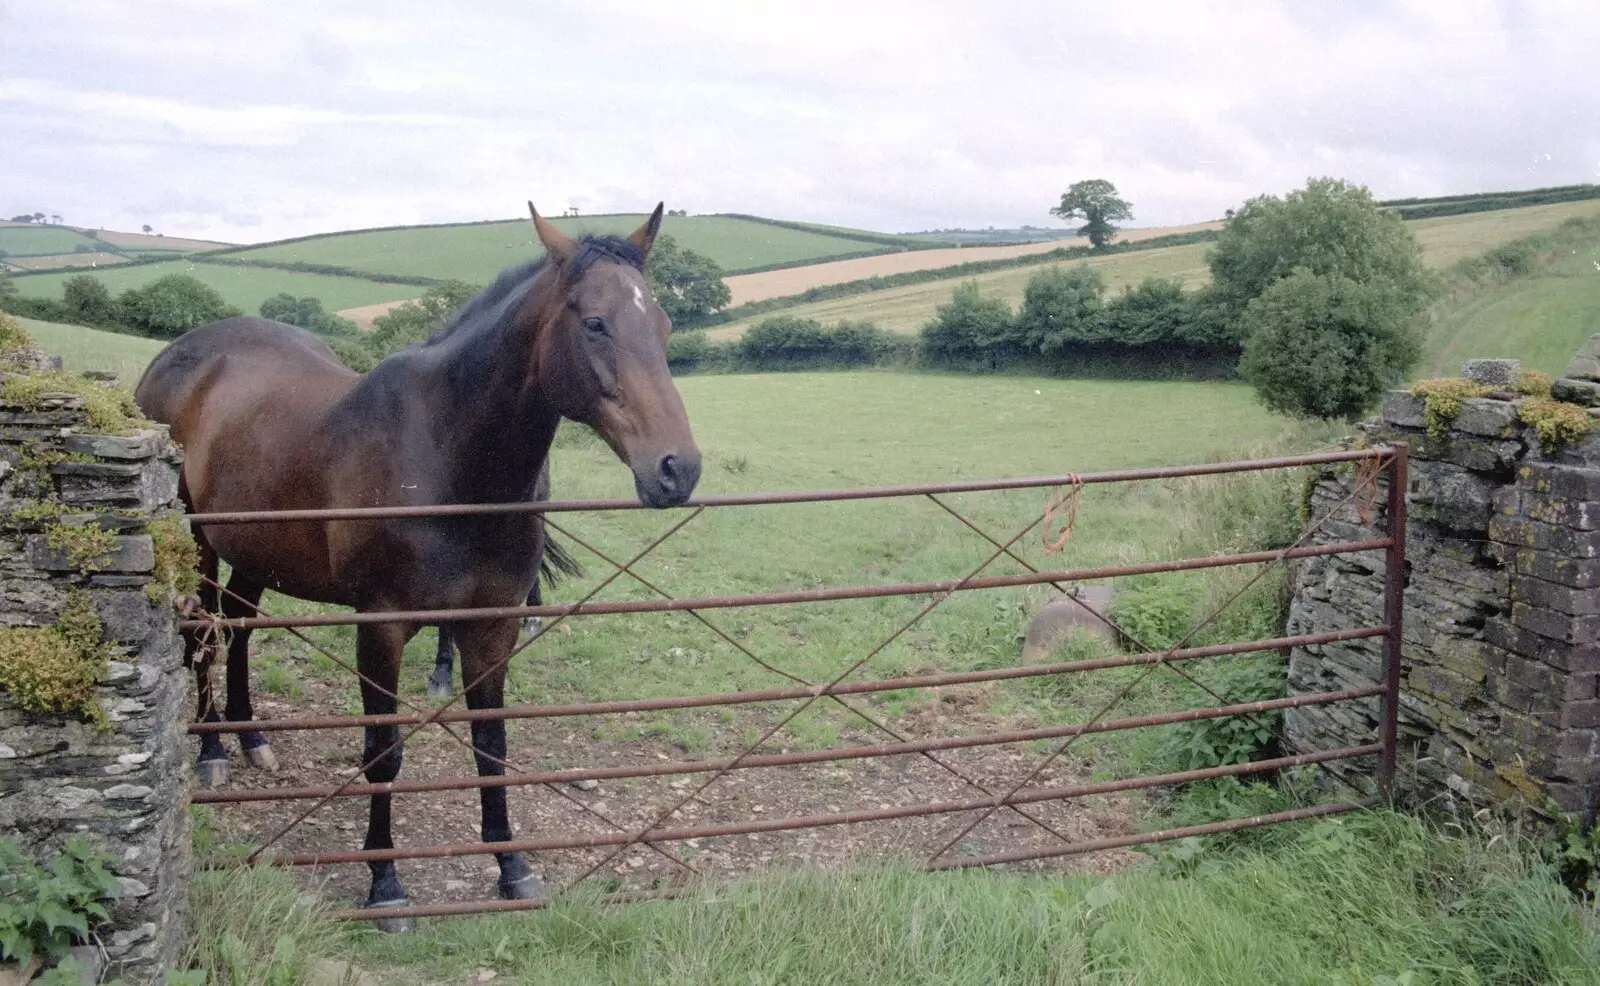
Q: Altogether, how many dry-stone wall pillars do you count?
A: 2